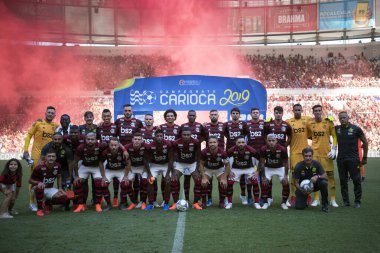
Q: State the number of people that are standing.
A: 15